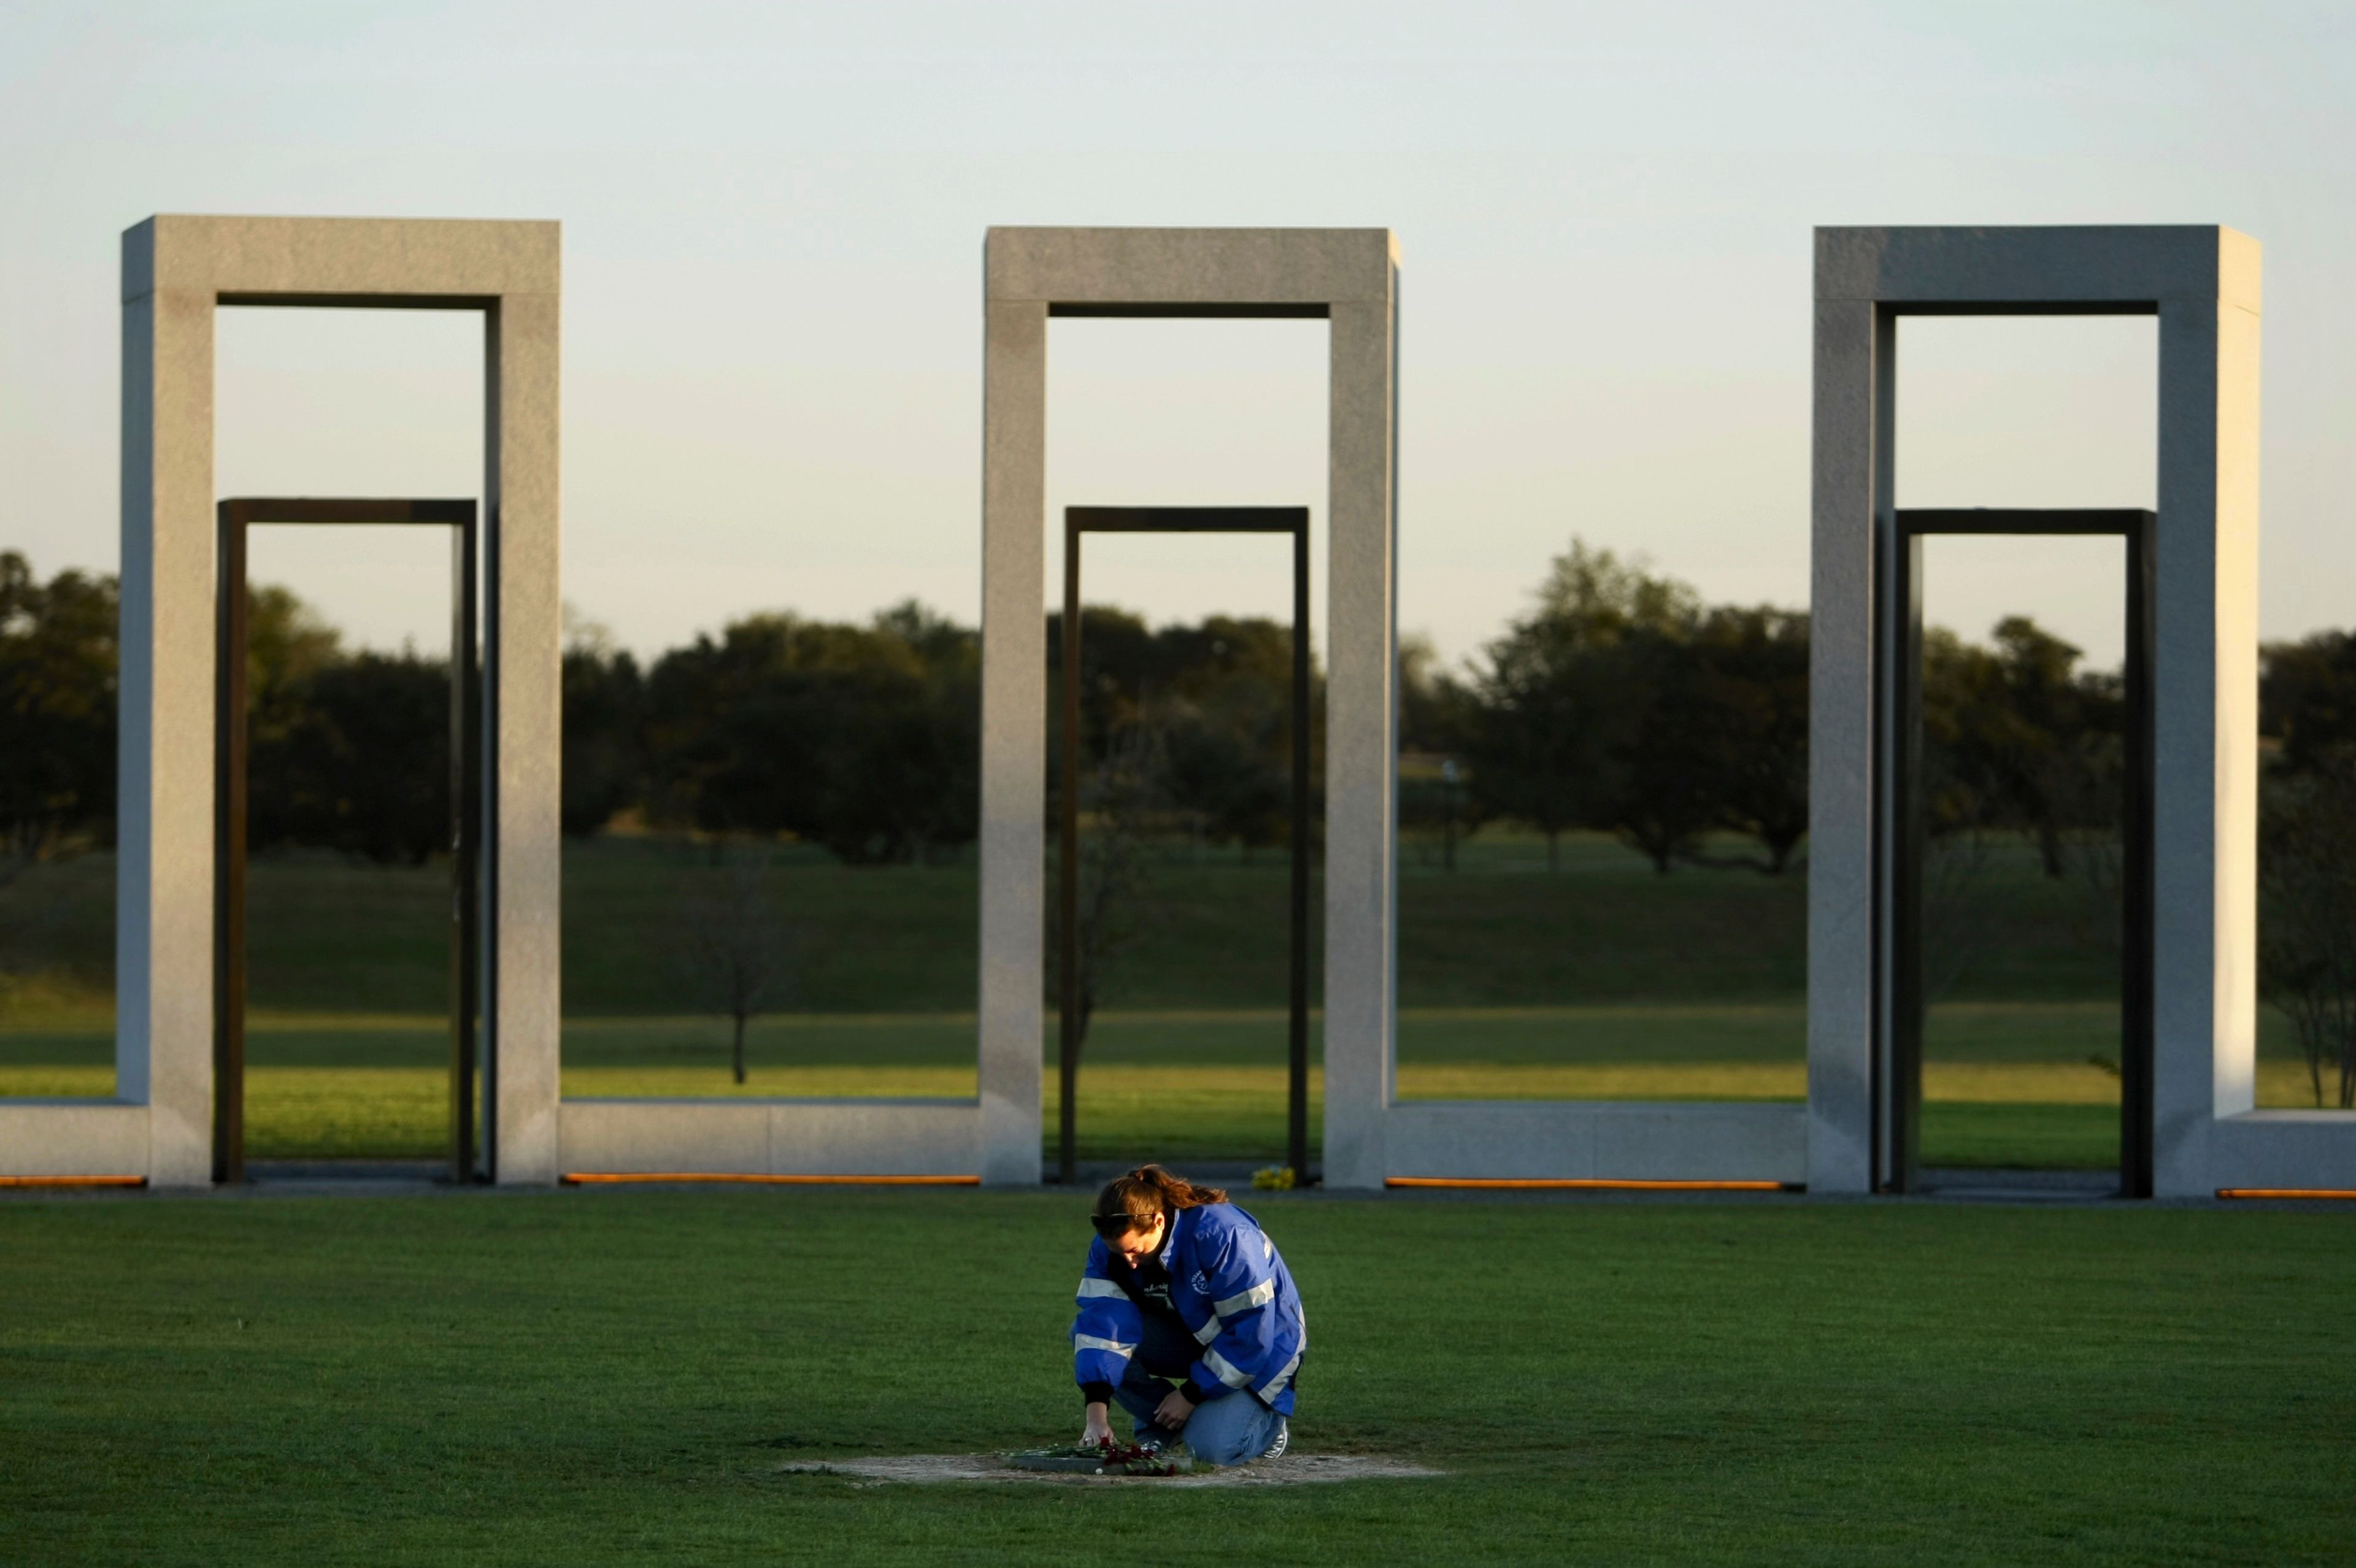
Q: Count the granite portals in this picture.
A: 3